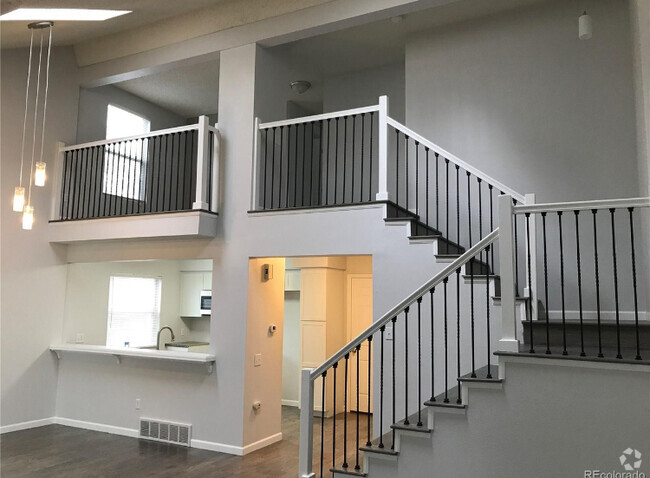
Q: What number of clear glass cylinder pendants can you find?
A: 3